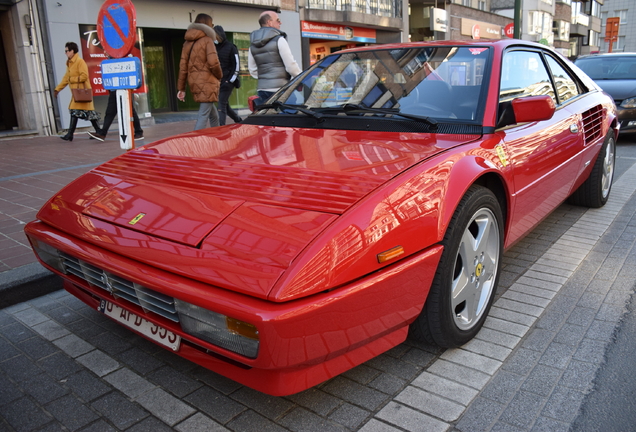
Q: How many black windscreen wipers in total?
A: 2